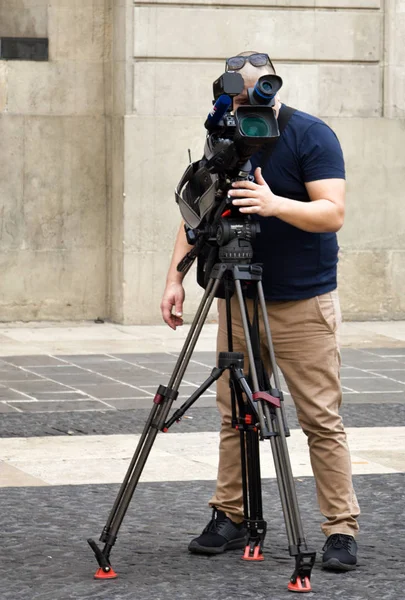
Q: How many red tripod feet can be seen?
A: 3